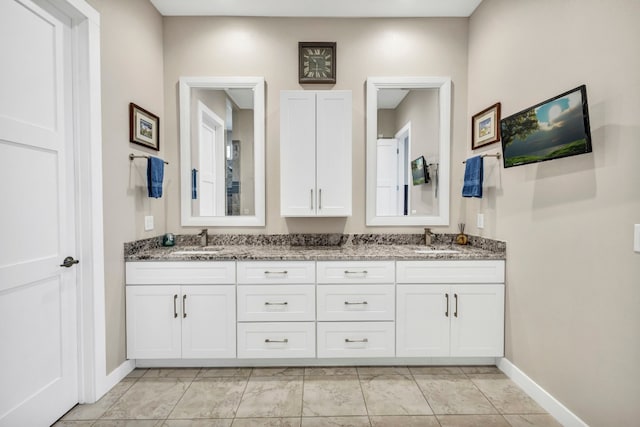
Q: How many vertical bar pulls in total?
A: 6